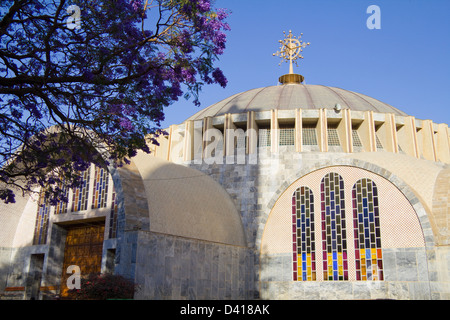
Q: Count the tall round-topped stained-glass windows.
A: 3